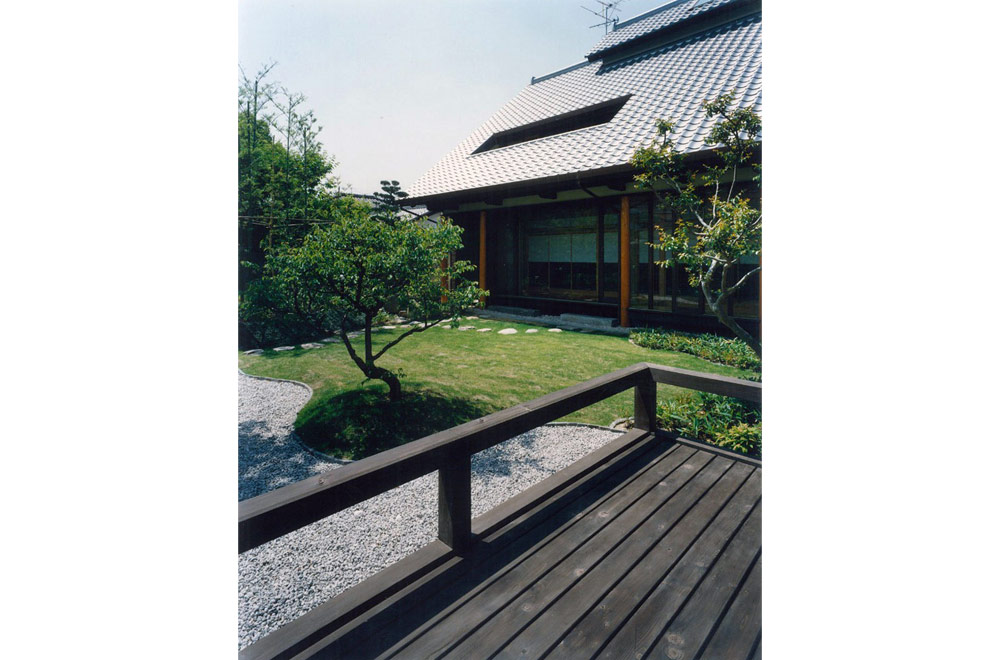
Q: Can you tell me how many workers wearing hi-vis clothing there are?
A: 0